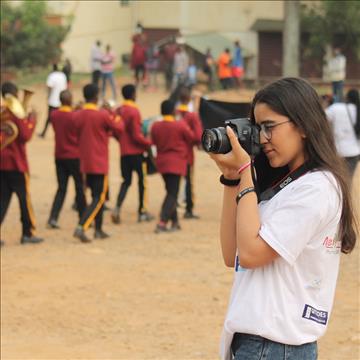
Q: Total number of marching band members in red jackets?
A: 6